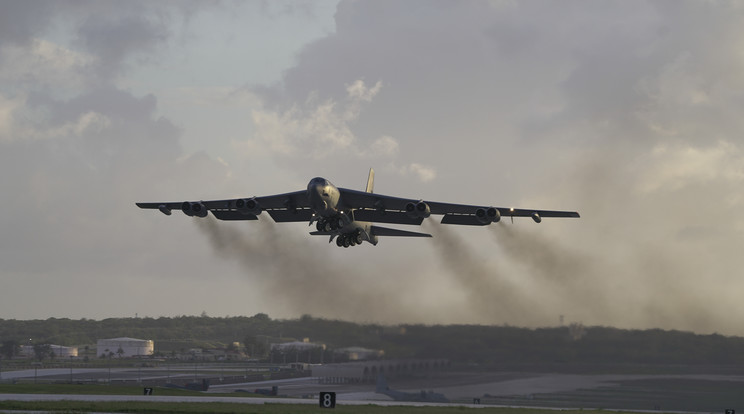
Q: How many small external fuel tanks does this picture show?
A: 2